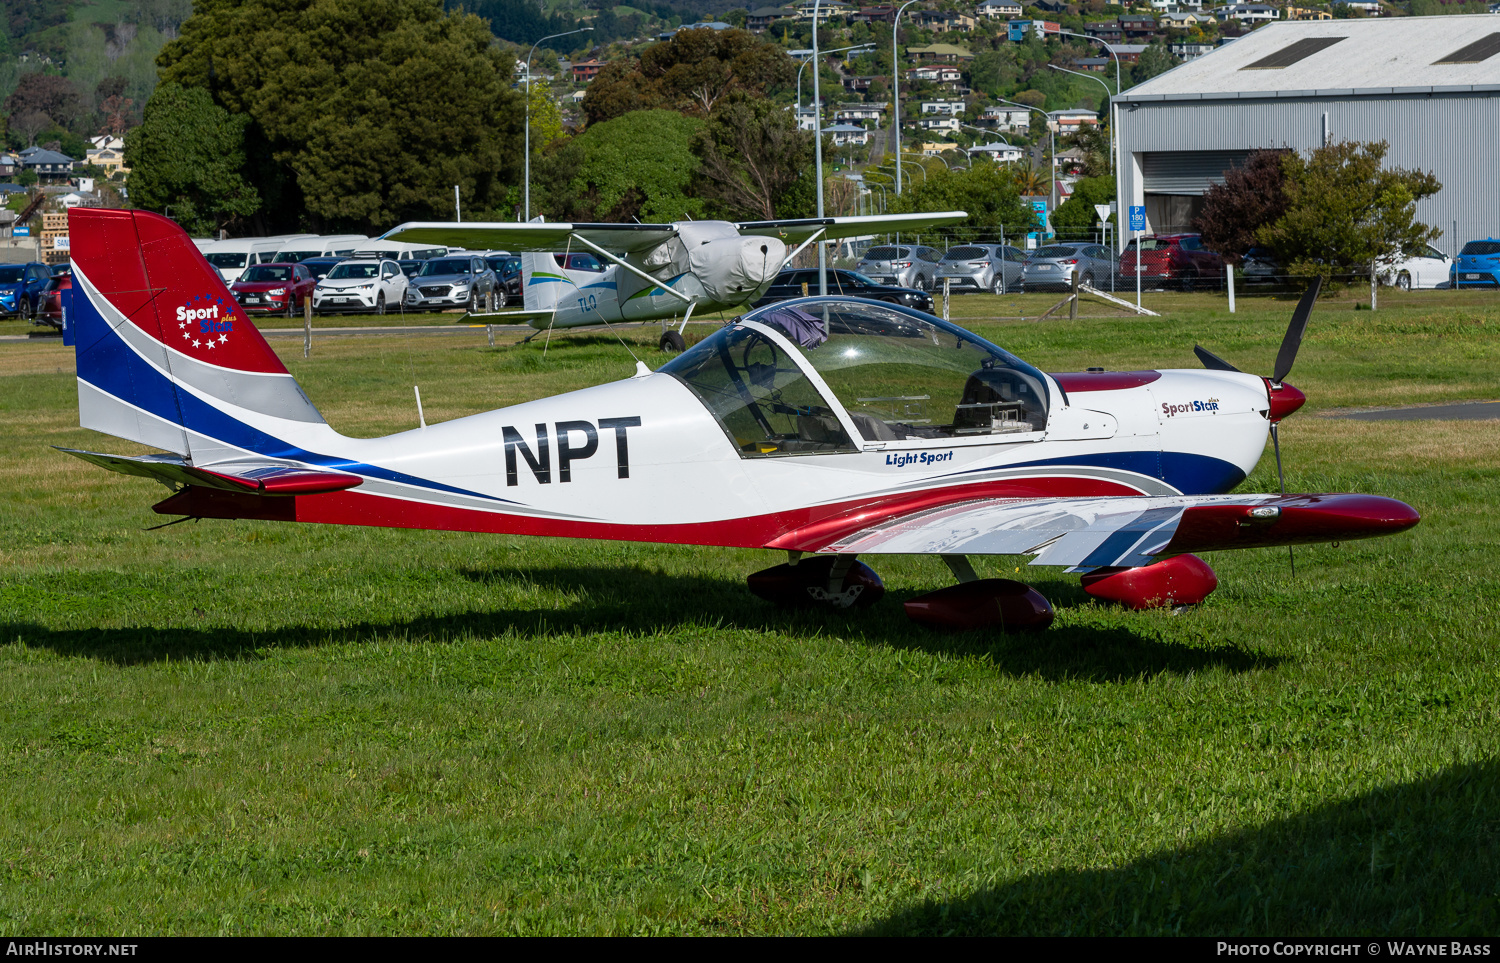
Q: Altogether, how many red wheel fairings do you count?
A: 3